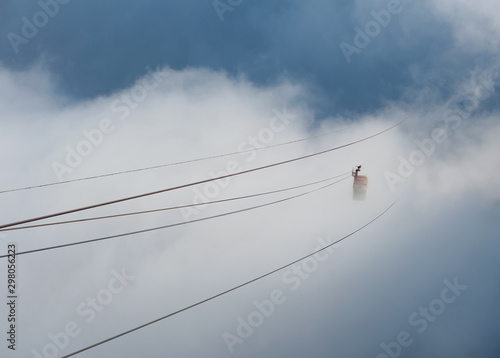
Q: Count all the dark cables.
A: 5